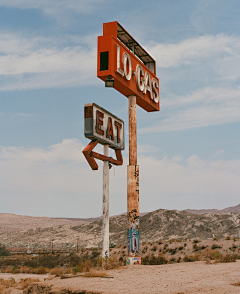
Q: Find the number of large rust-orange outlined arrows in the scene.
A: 1